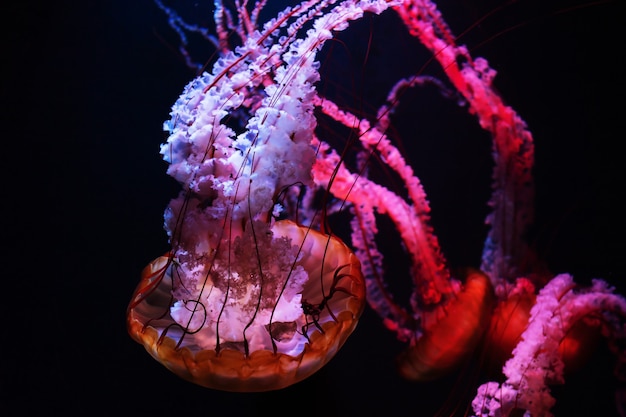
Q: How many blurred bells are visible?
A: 2